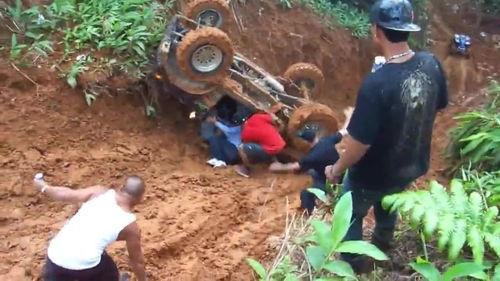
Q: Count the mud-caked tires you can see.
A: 4